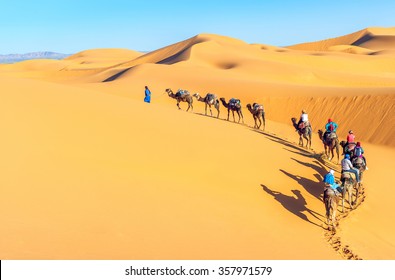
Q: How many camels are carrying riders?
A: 6